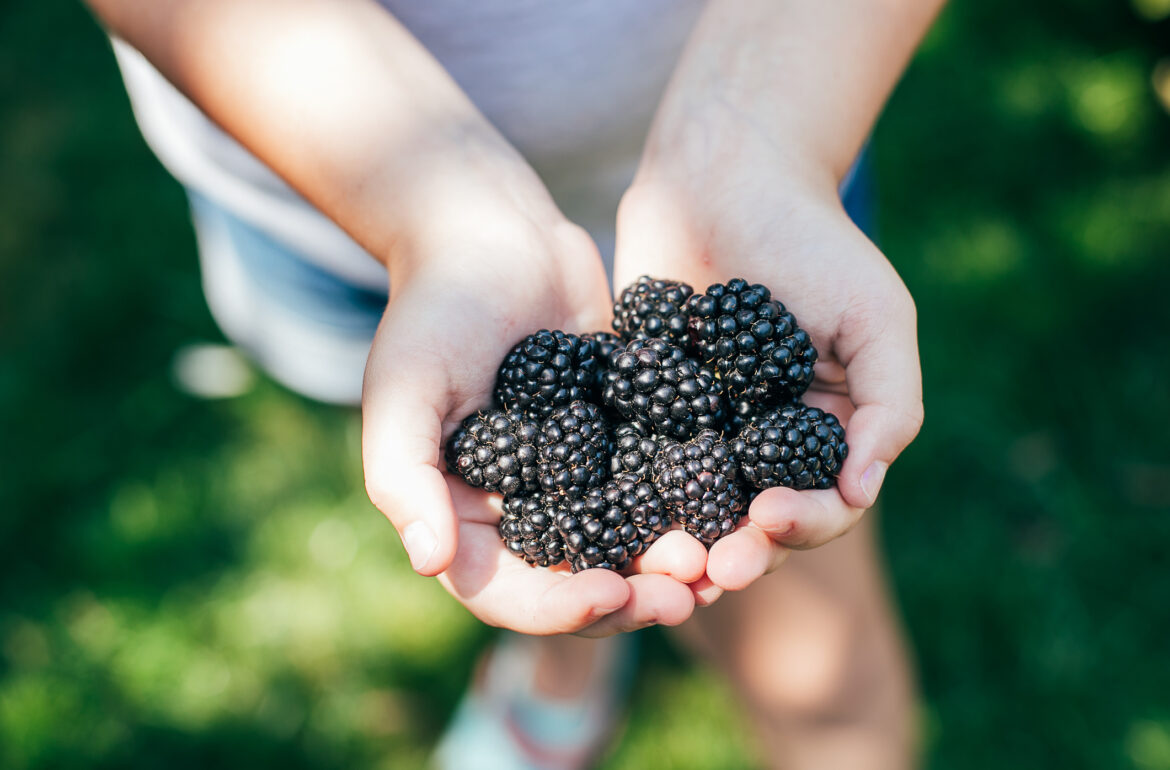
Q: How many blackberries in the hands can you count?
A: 13